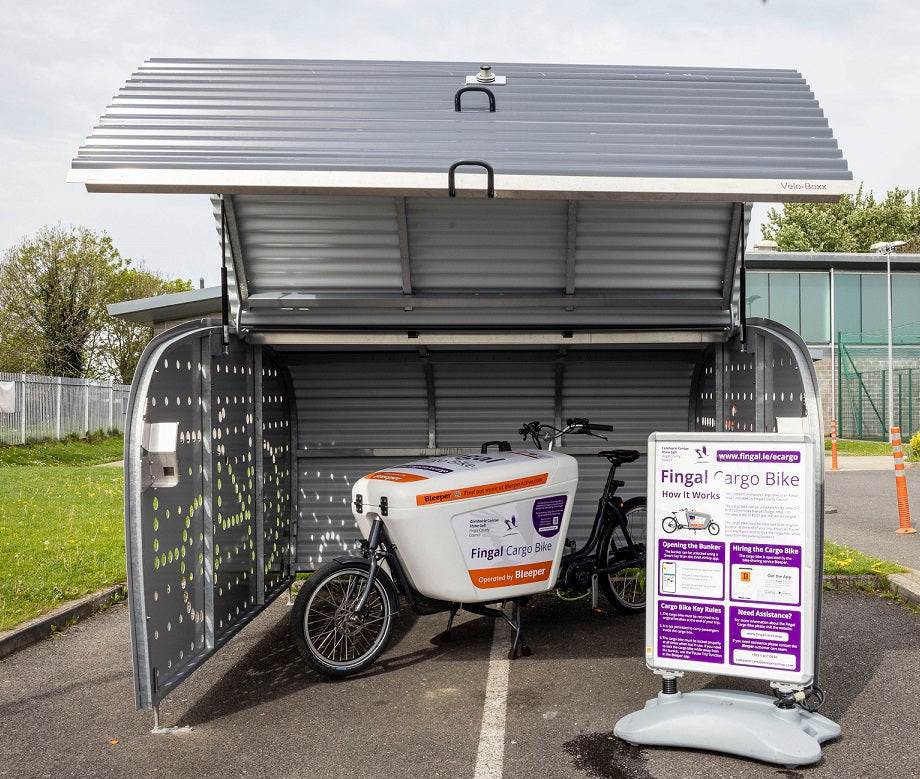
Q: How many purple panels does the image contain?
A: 4